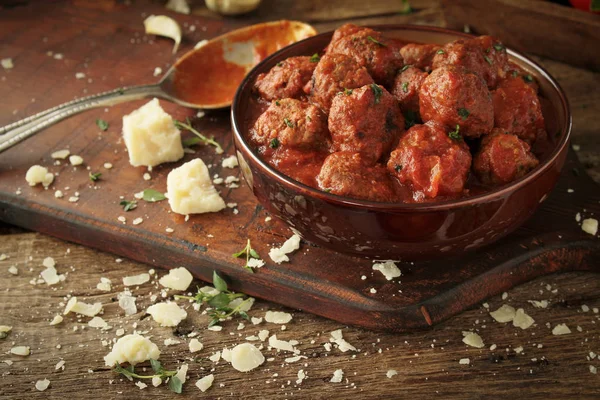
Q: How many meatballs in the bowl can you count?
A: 13